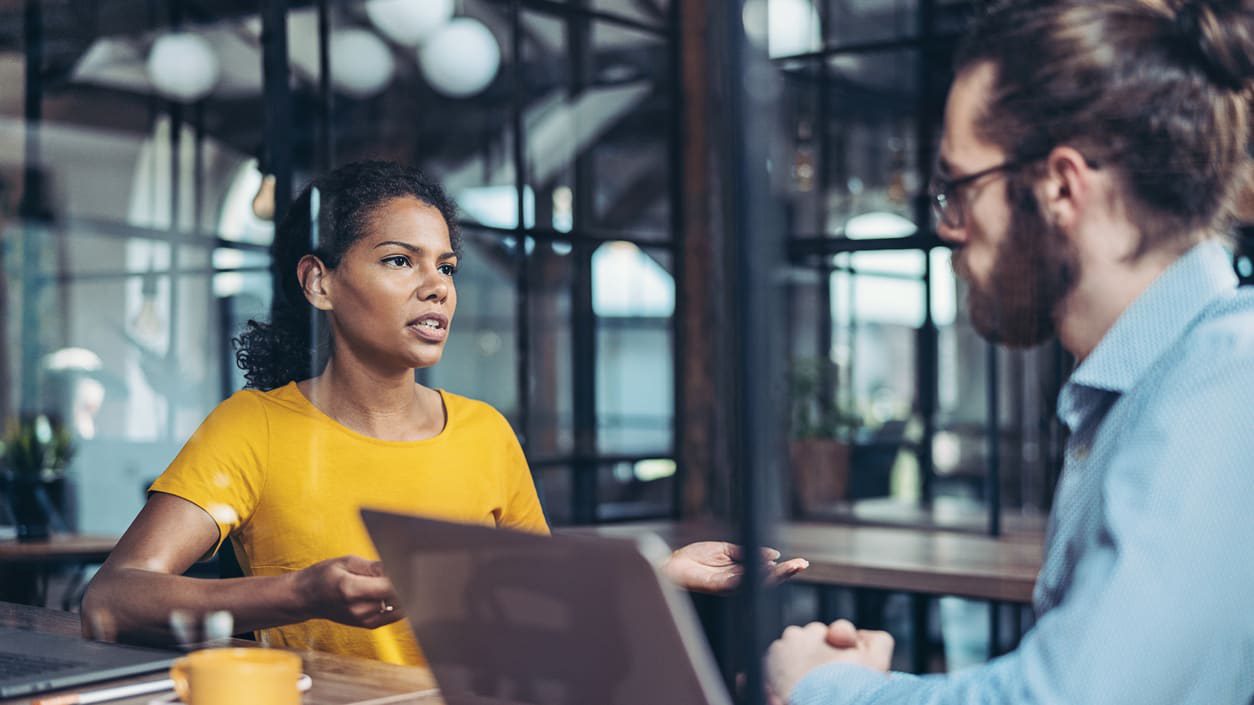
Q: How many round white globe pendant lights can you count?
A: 4